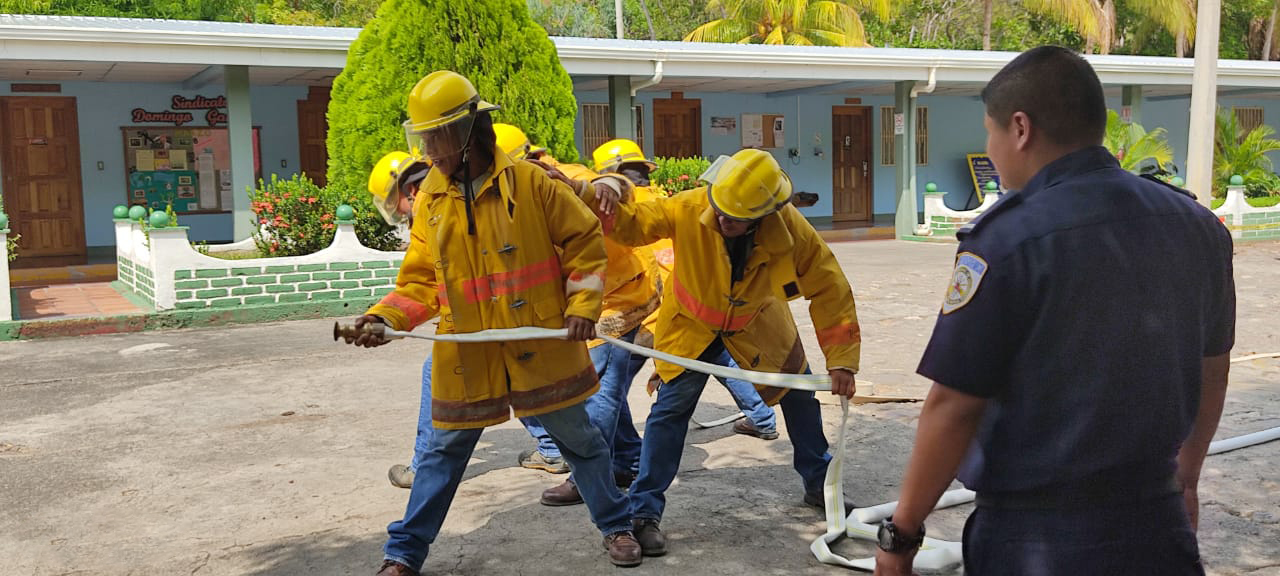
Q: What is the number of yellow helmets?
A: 5